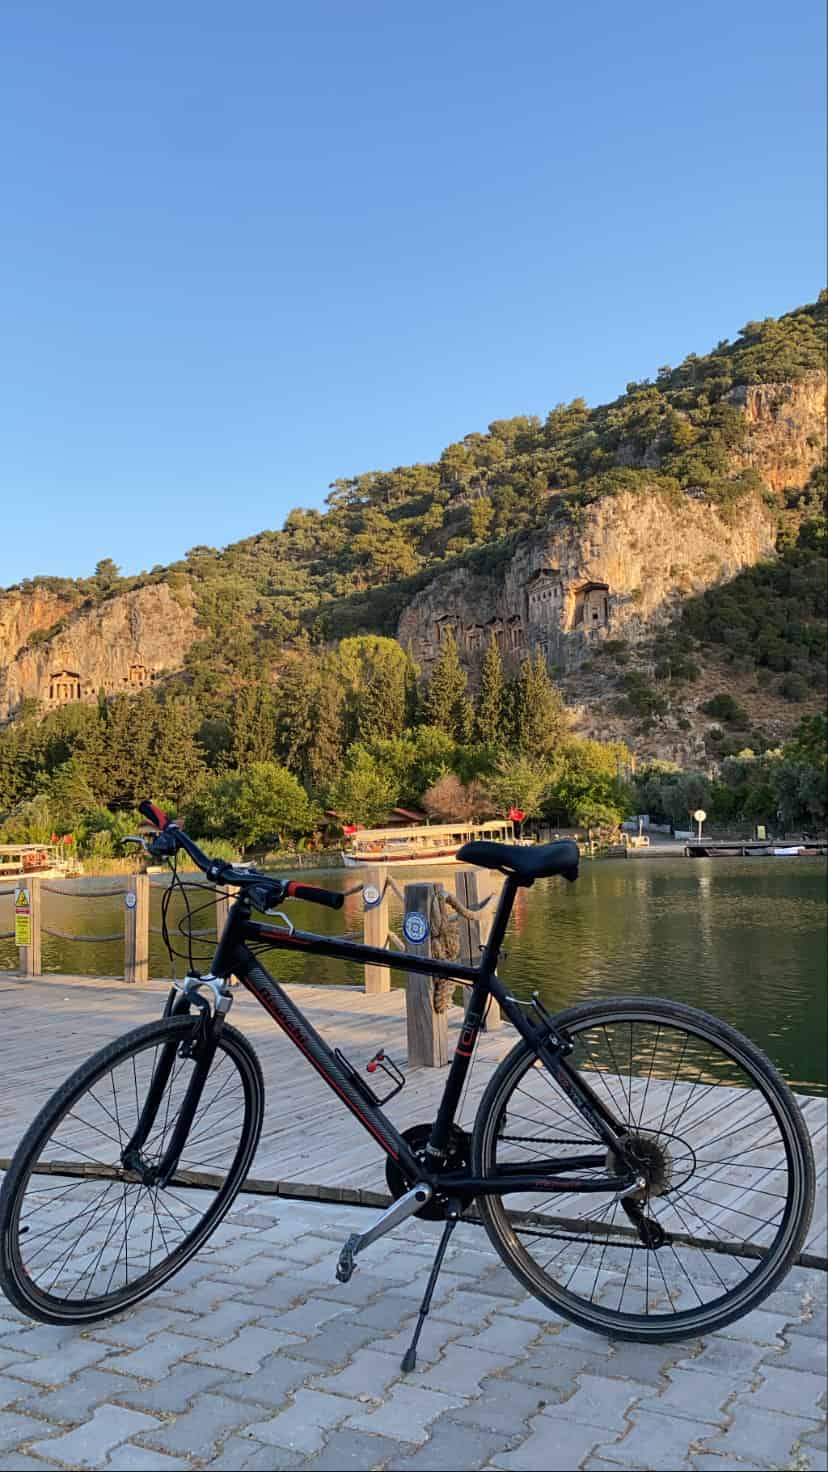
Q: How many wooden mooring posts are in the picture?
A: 6